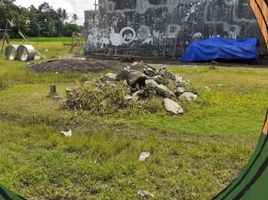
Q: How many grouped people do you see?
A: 0